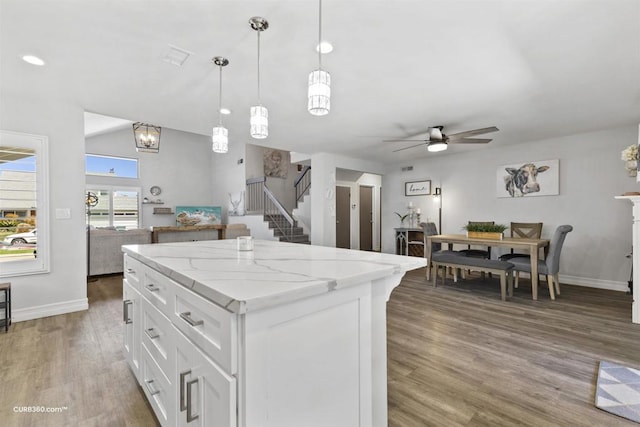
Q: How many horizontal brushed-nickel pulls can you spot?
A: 5